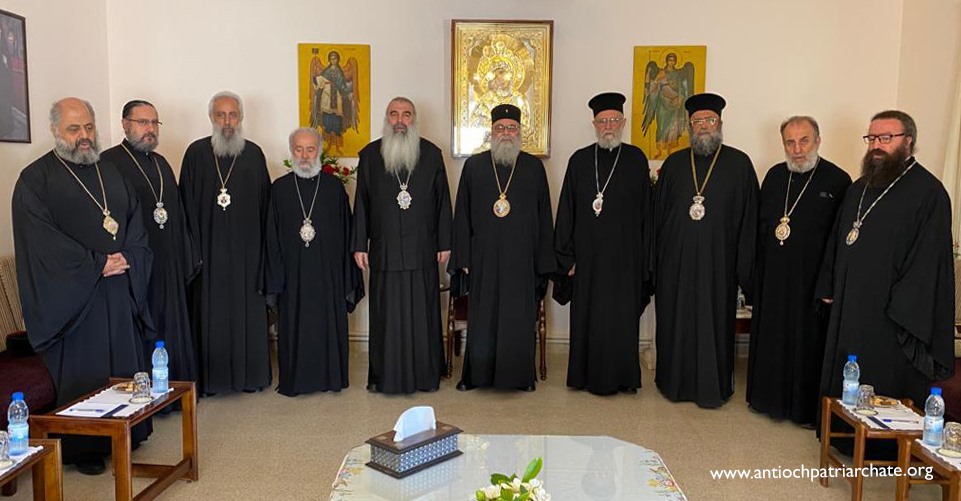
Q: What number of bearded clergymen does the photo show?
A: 10